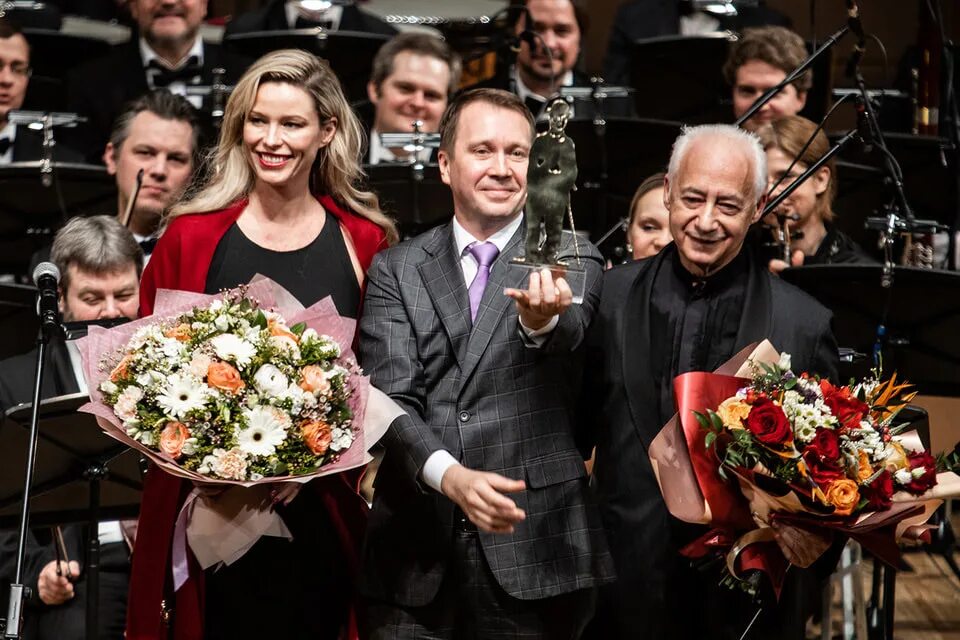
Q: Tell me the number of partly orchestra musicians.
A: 11